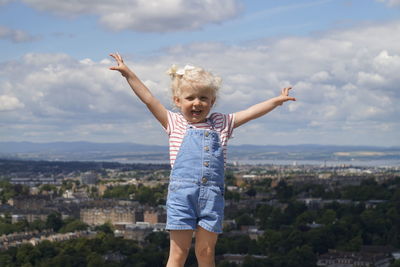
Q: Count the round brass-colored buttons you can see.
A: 4